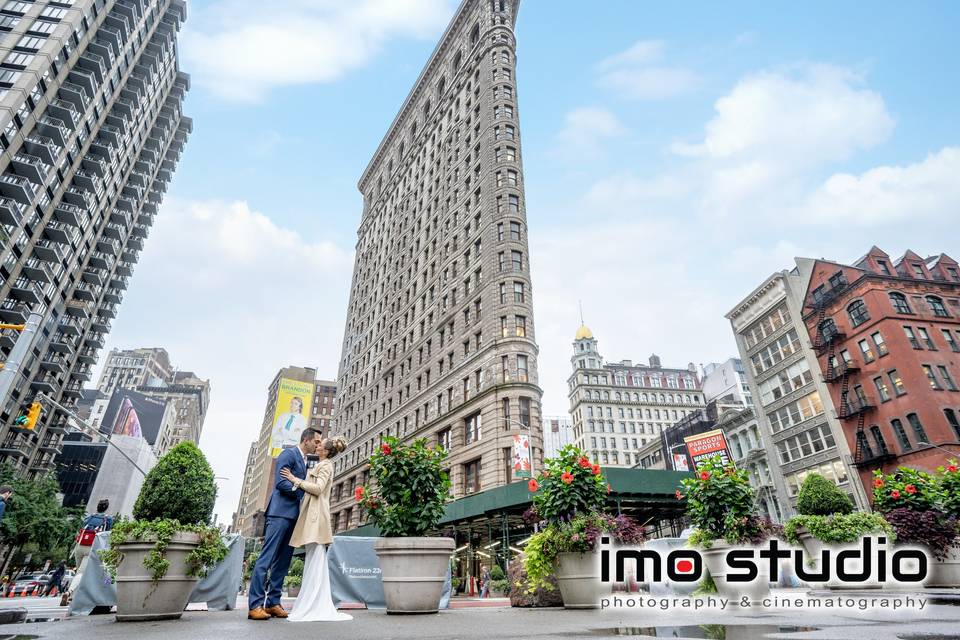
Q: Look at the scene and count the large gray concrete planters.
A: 6